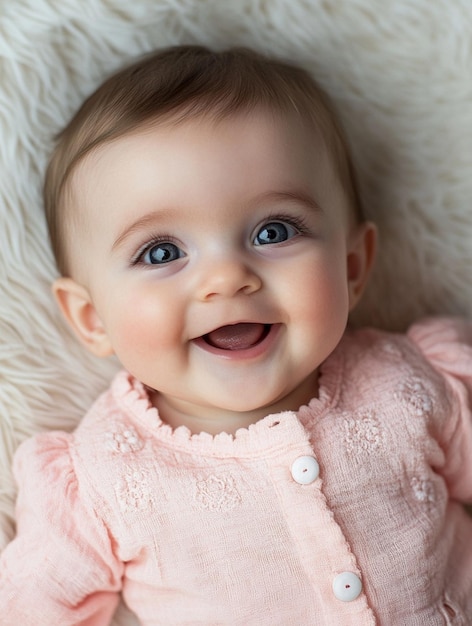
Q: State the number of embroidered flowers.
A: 6